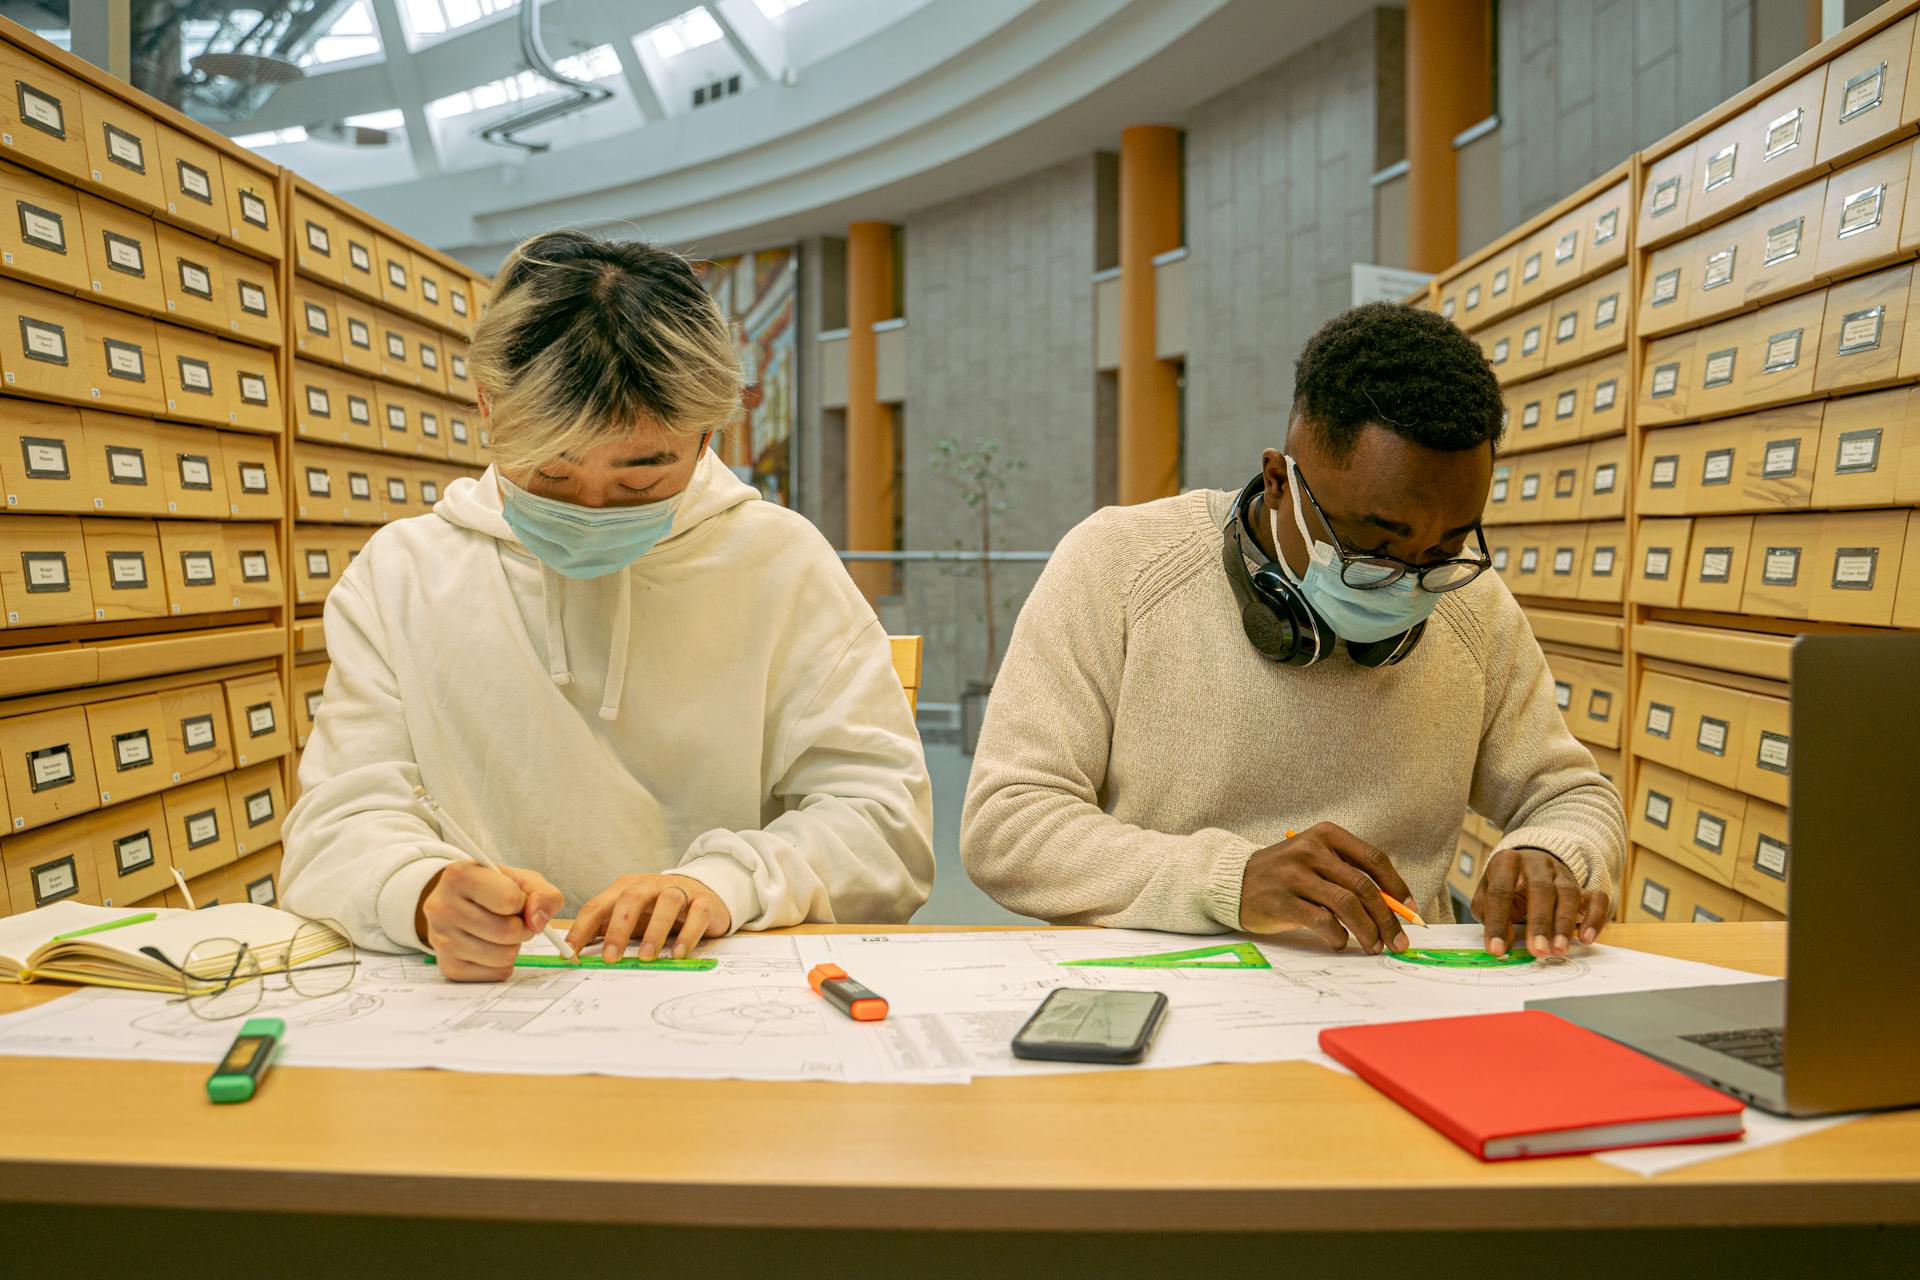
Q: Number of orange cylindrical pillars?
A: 3